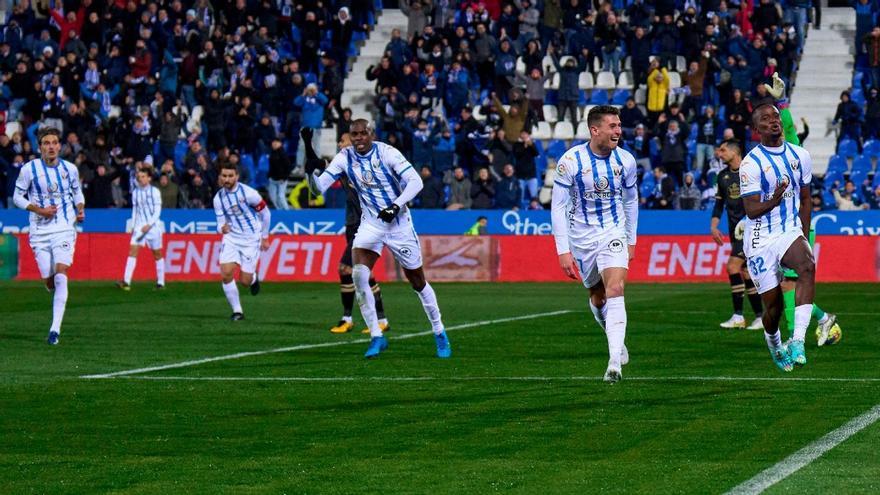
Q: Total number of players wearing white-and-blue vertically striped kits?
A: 6